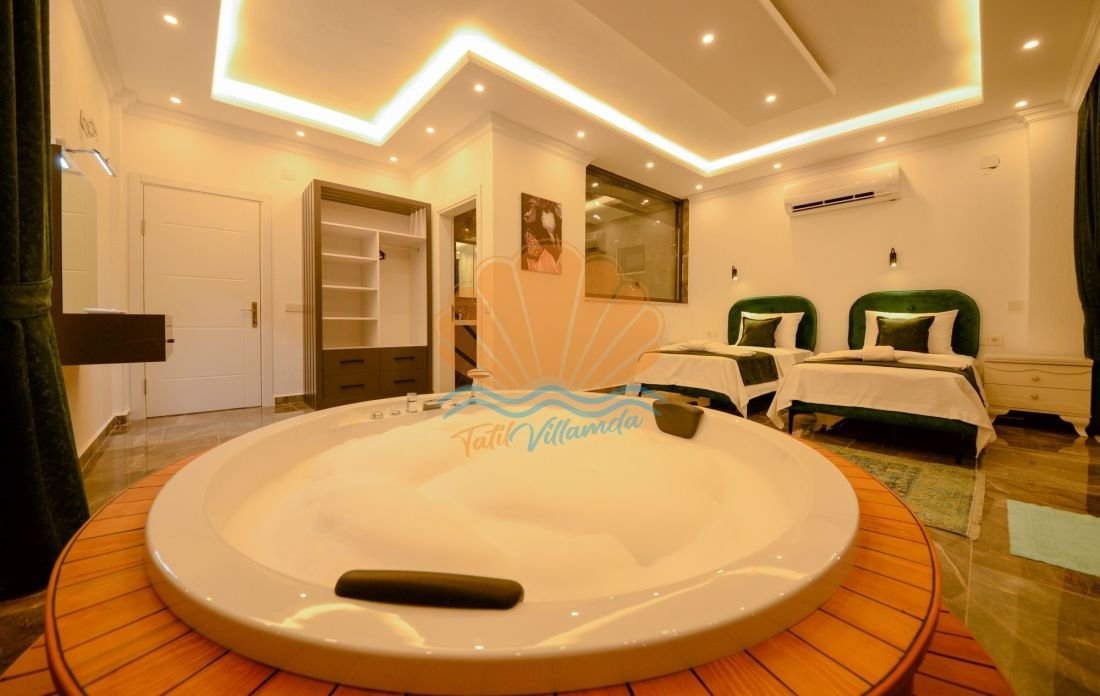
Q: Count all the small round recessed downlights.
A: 15